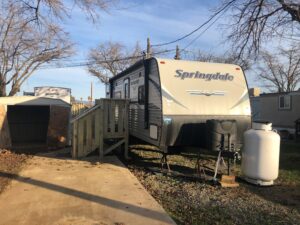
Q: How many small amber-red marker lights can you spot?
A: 2